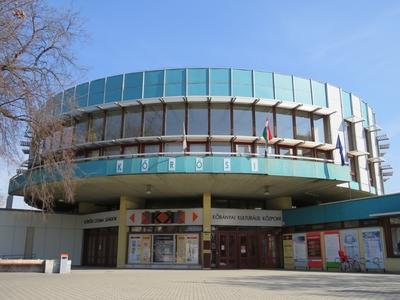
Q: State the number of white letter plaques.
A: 6